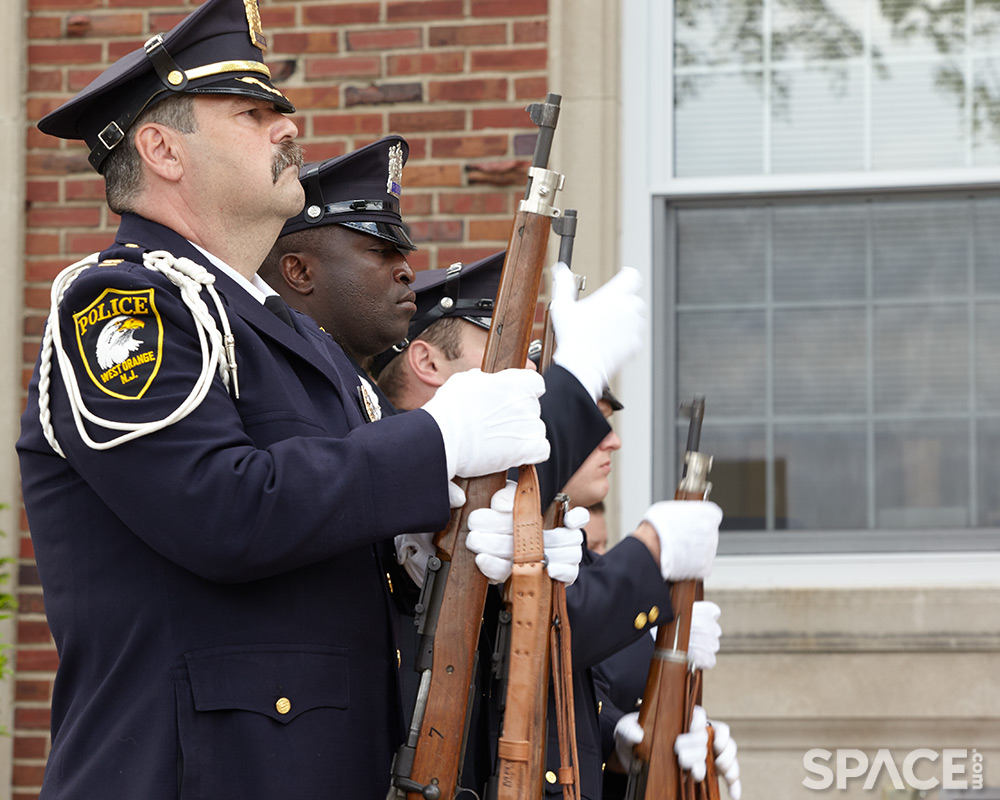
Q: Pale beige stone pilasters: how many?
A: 2